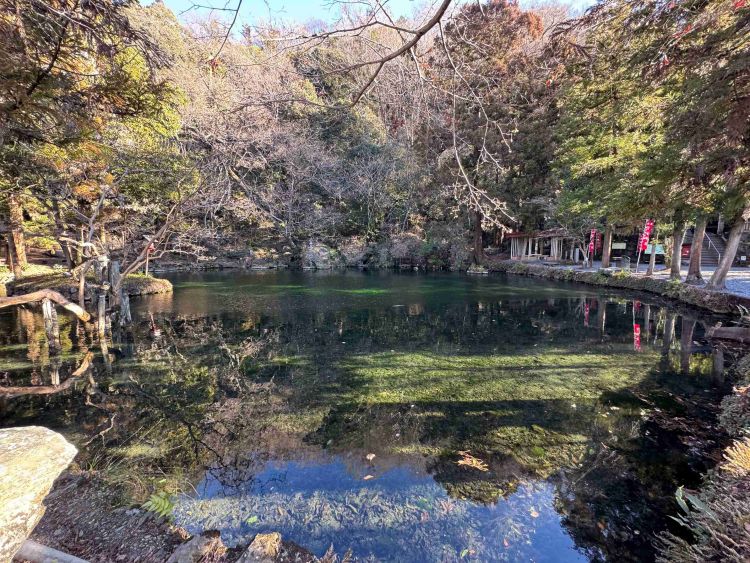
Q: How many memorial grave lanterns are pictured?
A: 0